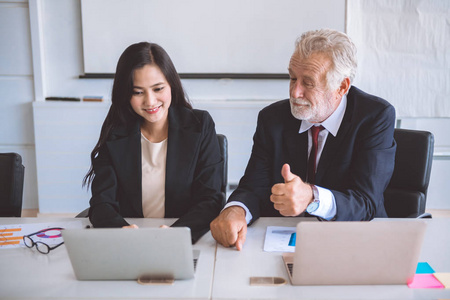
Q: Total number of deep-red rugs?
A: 0